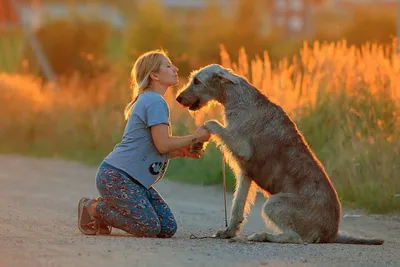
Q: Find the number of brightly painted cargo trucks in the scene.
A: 0